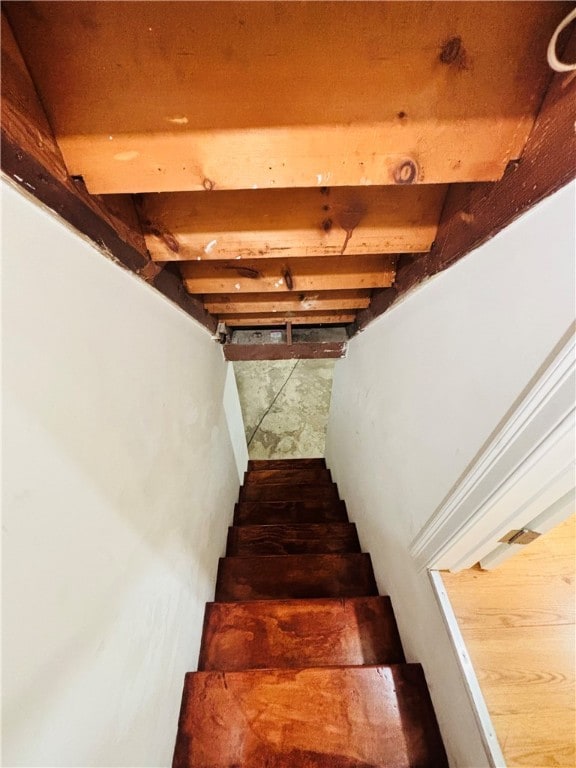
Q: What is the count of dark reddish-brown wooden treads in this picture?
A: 8